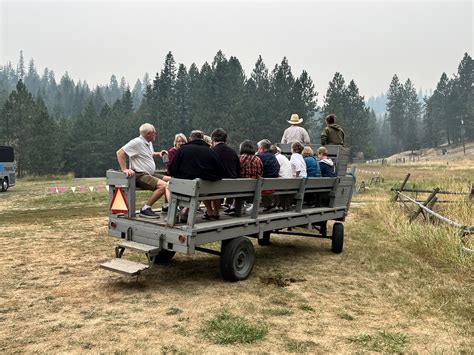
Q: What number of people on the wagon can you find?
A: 13